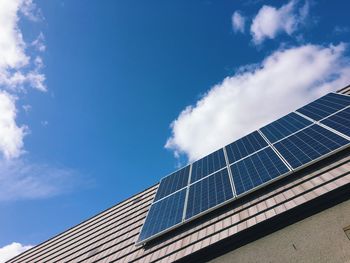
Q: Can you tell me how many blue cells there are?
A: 10